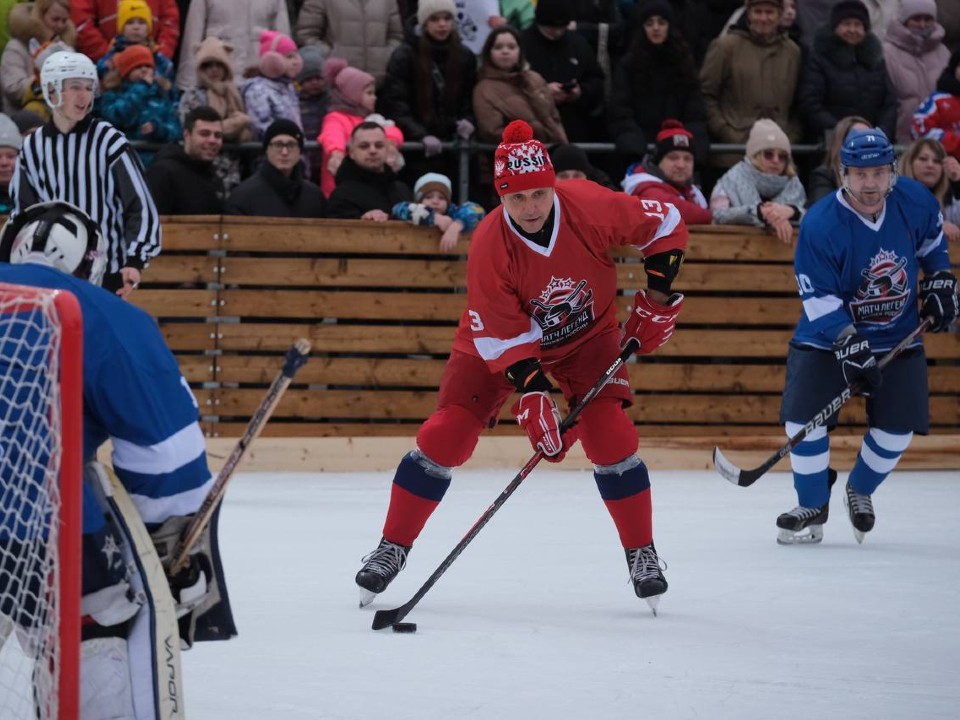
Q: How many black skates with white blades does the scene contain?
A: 4